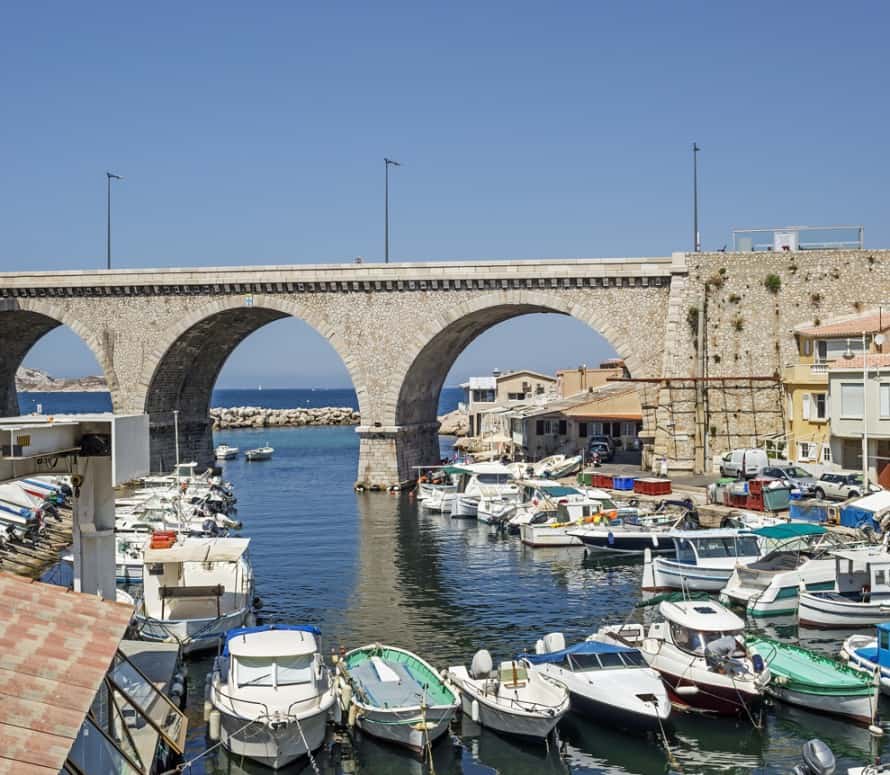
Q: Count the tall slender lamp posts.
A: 3